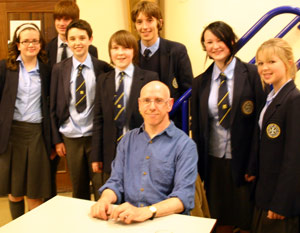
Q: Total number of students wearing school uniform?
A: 7